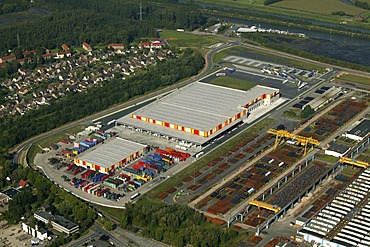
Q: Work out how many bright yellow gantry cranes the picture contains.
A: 3